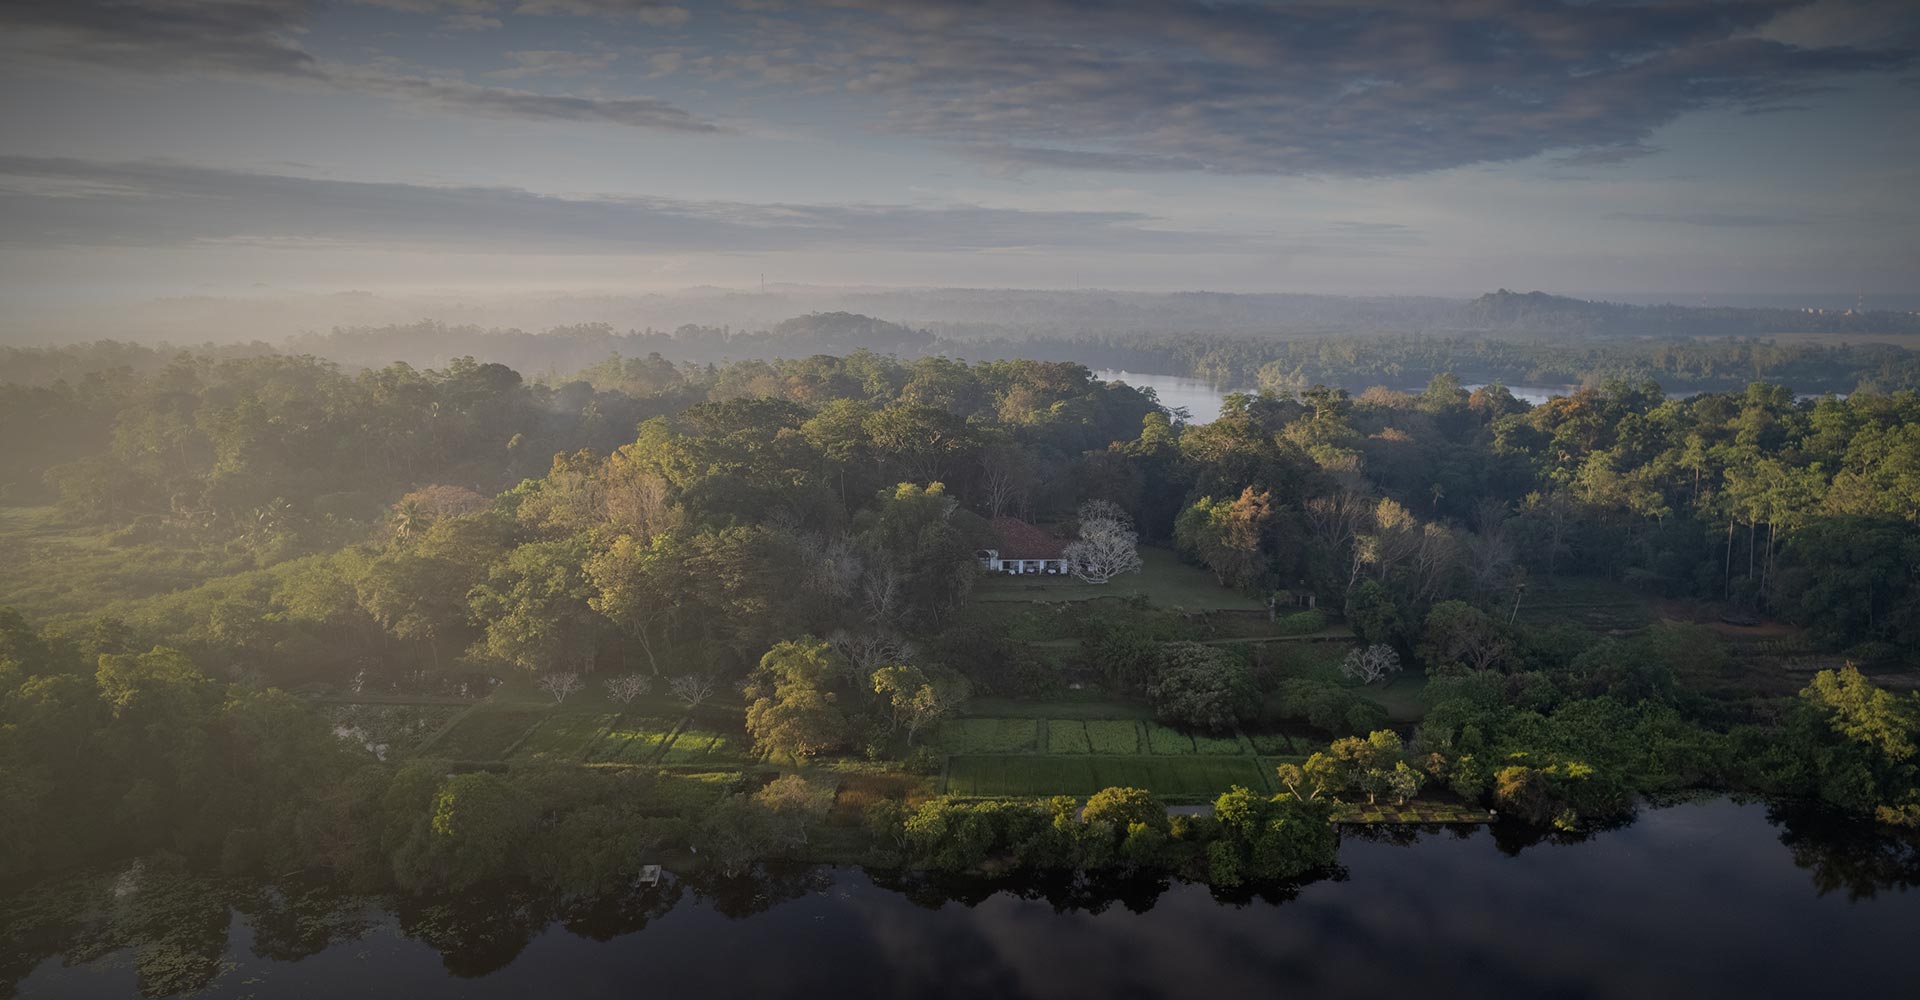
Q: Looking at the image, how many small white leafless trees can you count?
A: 4